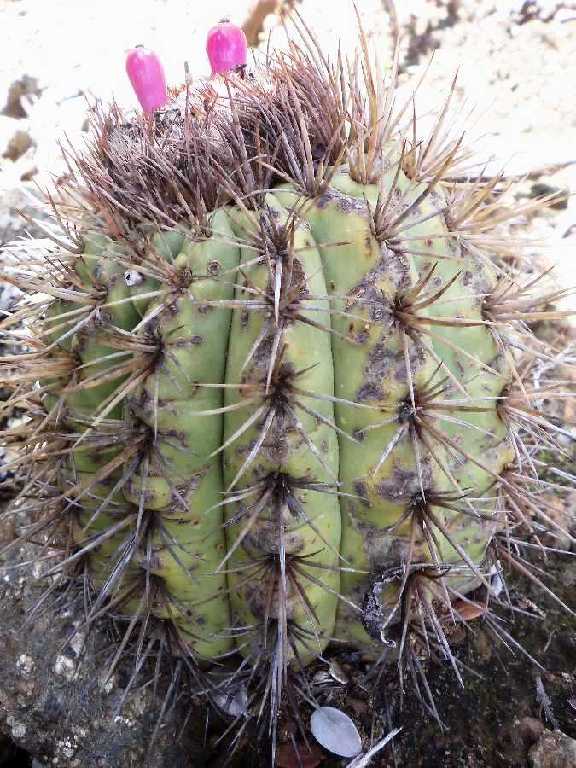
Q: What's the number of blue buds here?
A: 0